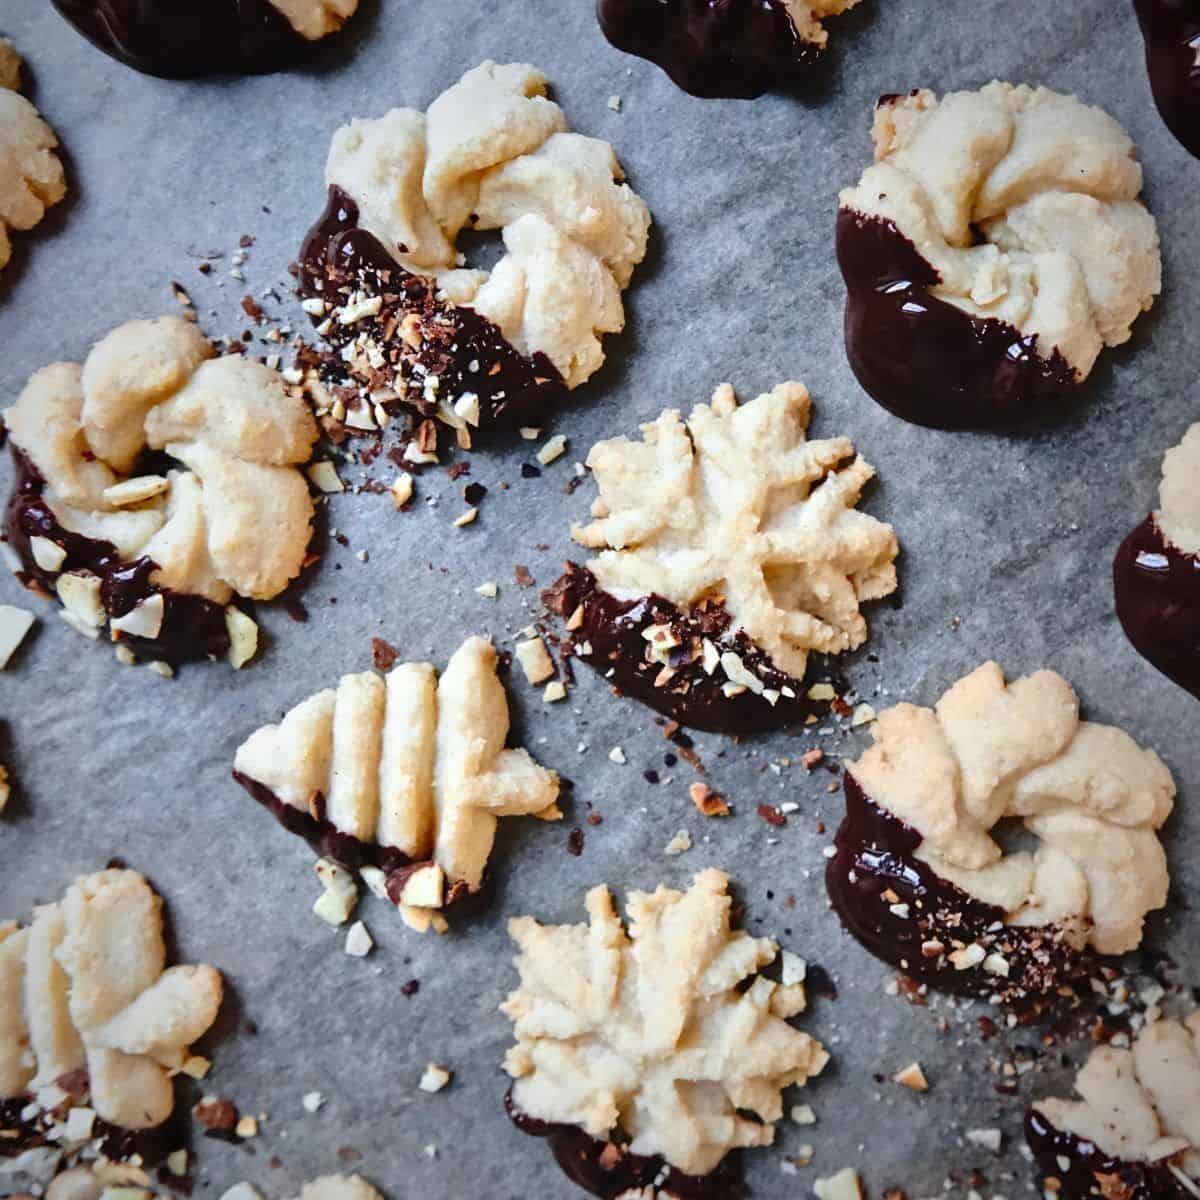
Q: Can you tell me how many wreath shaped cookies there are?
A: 4